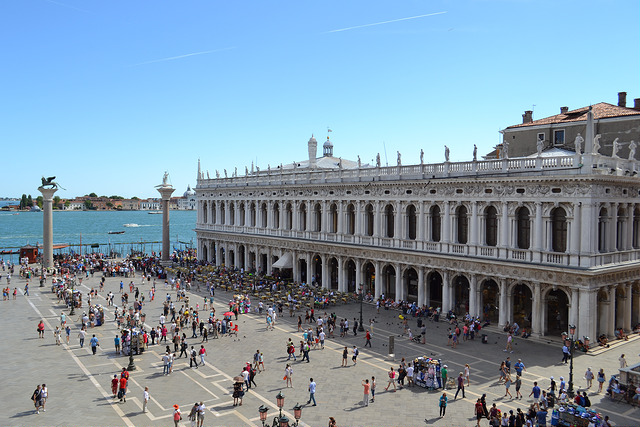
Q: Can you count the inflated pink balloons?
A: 0